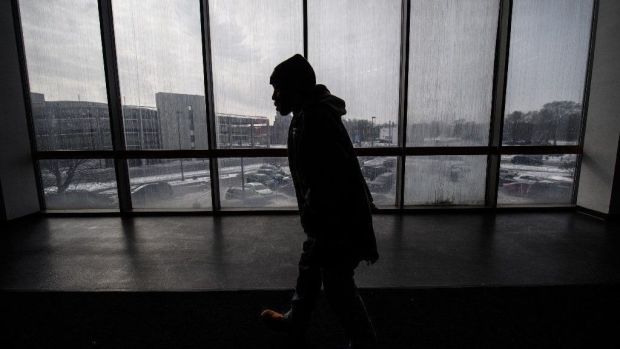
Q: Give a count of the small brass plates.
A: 0